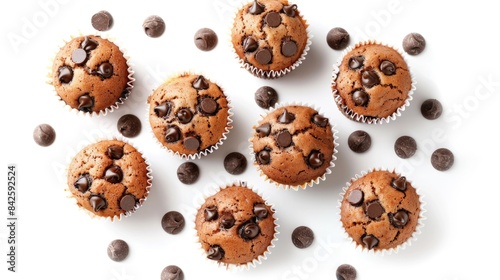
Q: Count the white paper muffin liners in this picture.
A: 8